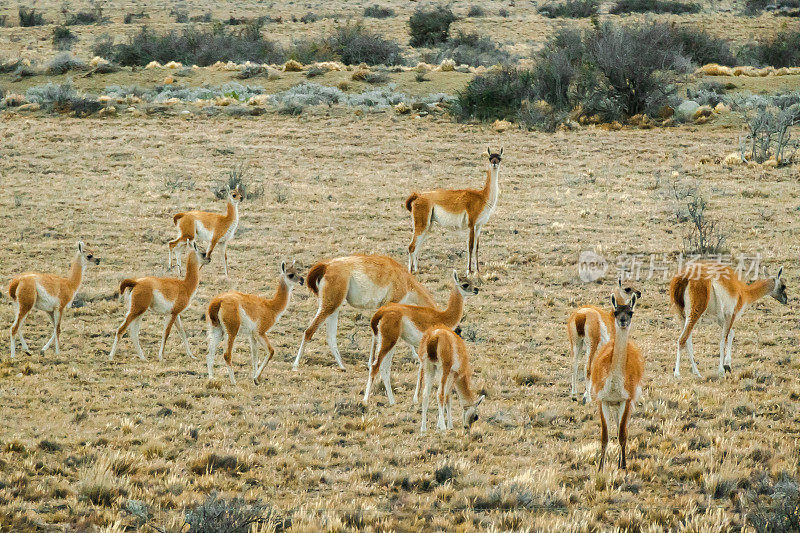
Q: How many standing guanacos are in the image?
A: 11